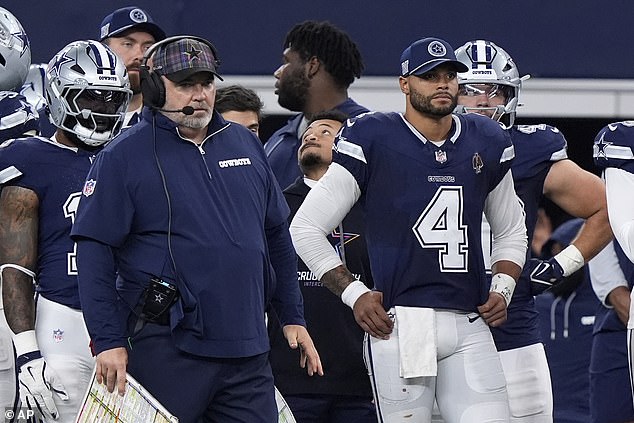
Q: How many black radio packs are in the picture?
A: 1